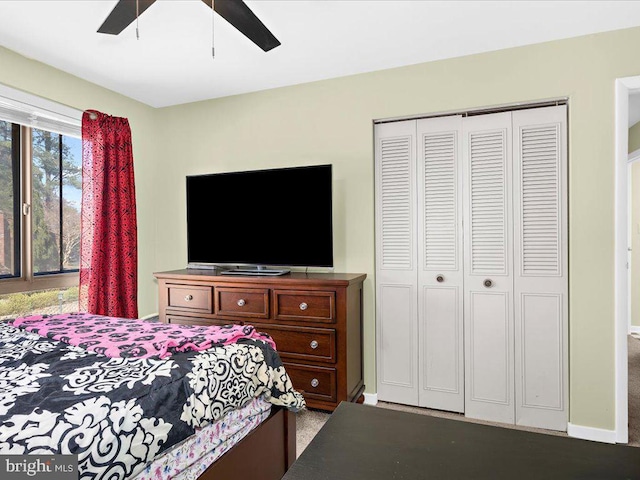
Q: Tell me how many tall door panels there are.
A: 4